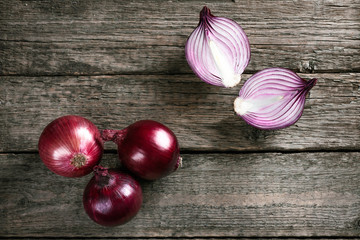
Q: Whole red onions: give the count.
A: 3